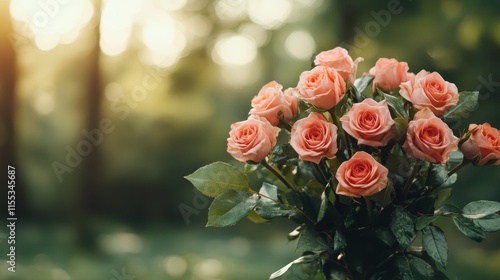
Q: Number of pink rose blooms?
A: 11